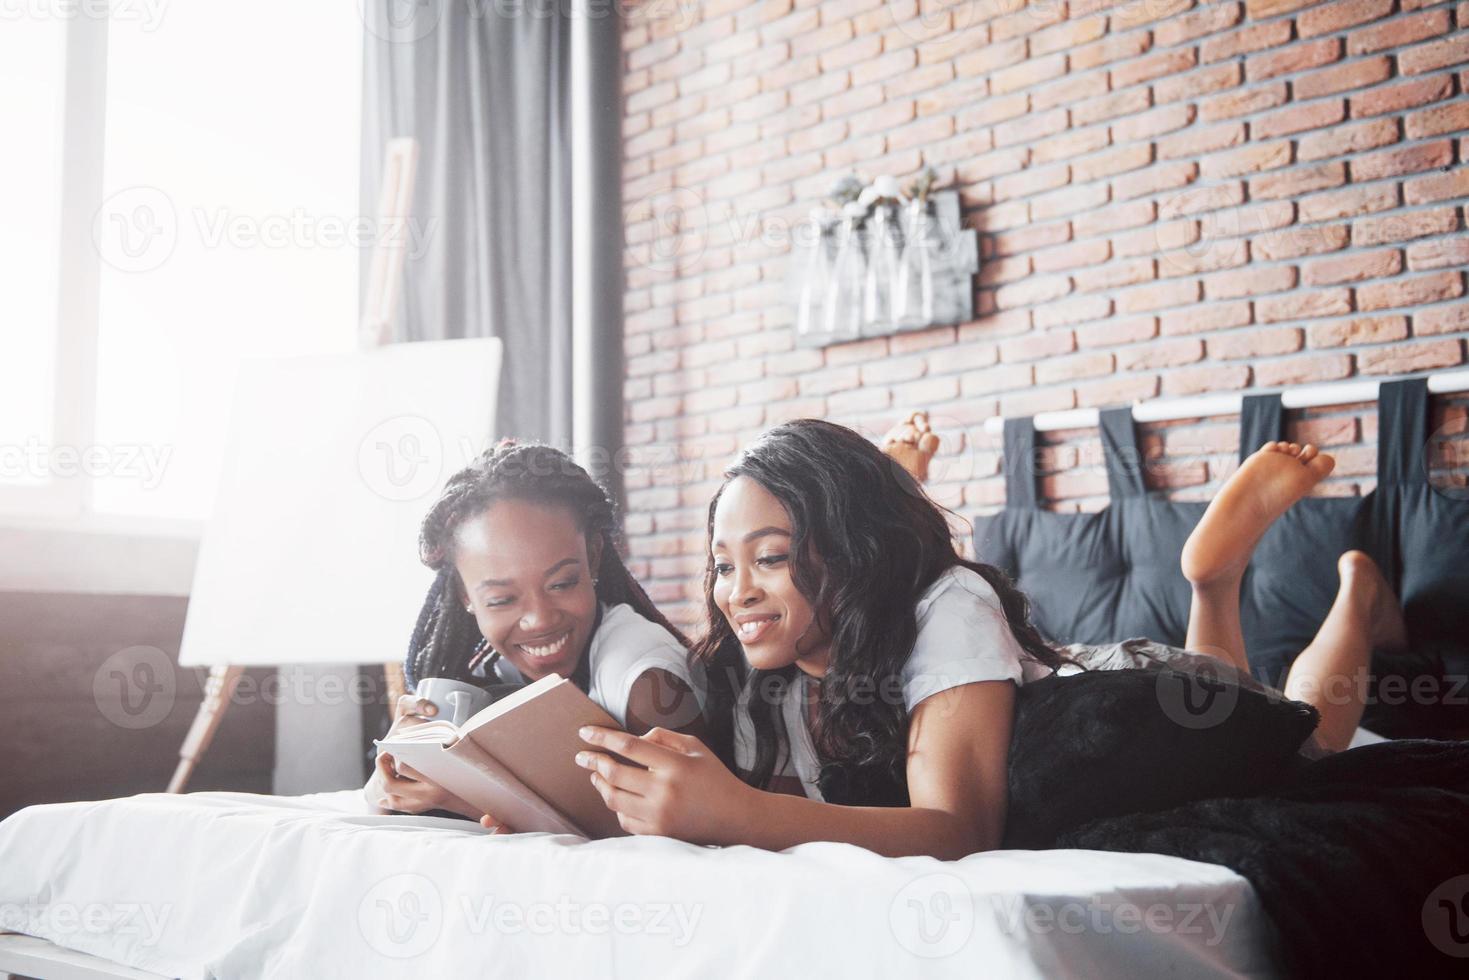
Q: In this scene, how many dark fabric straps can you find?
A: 4